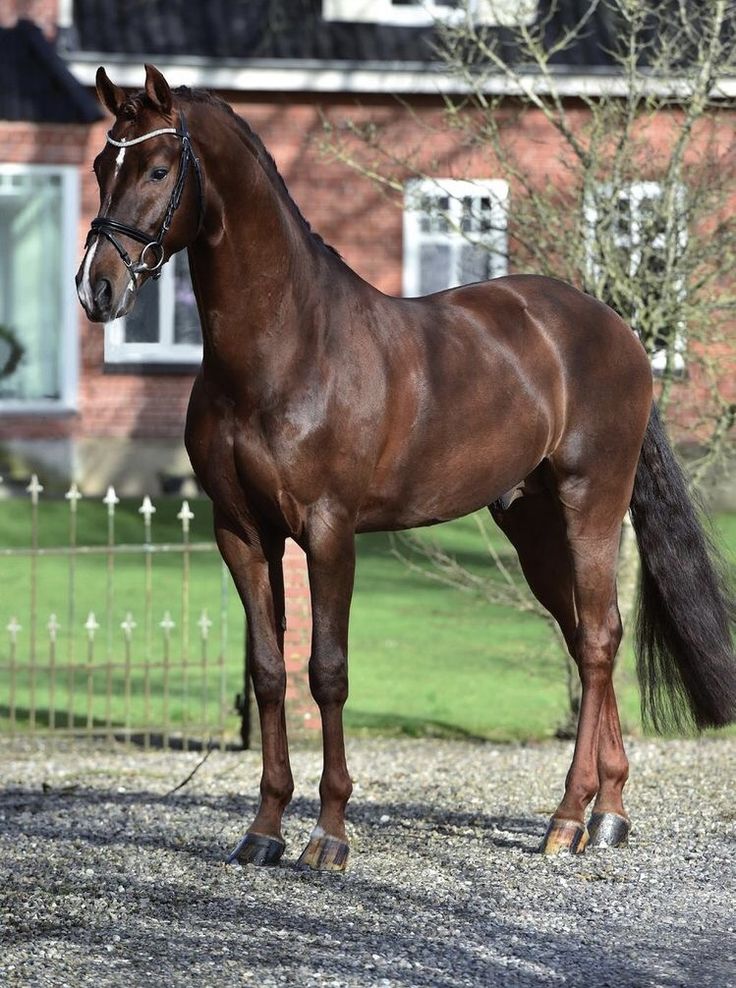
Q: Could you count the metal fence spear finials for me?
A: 11